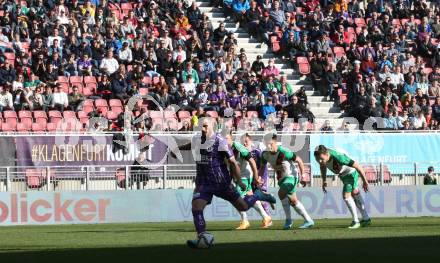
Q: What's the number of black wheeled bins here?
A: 0